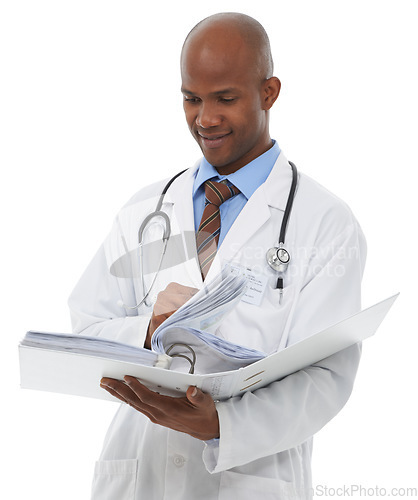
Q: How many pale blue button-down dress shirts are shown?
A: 1